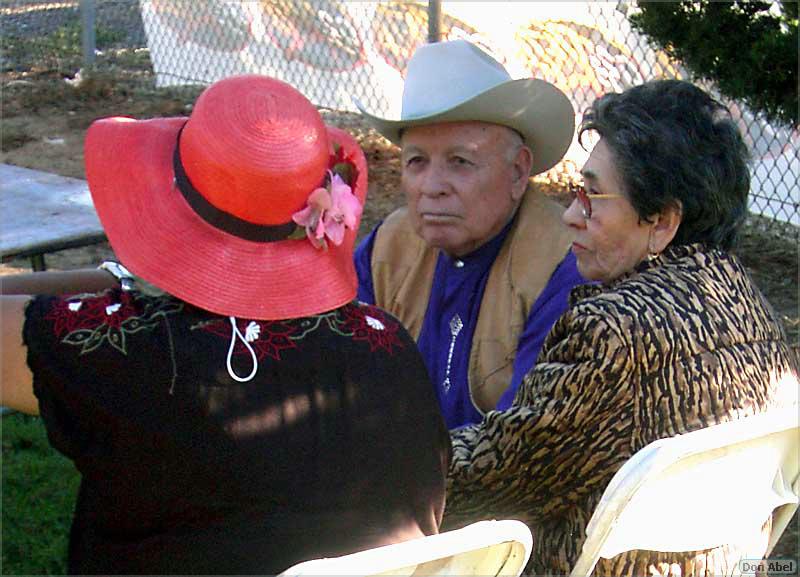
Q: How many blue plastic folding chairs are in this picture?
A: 0